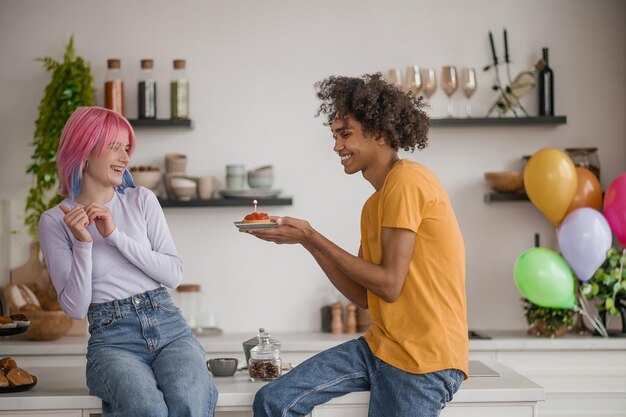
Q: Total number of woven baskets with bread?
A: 1